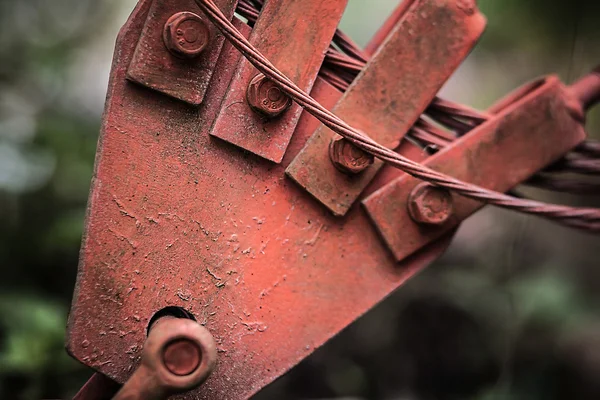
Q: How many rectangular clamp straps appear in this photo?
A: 4